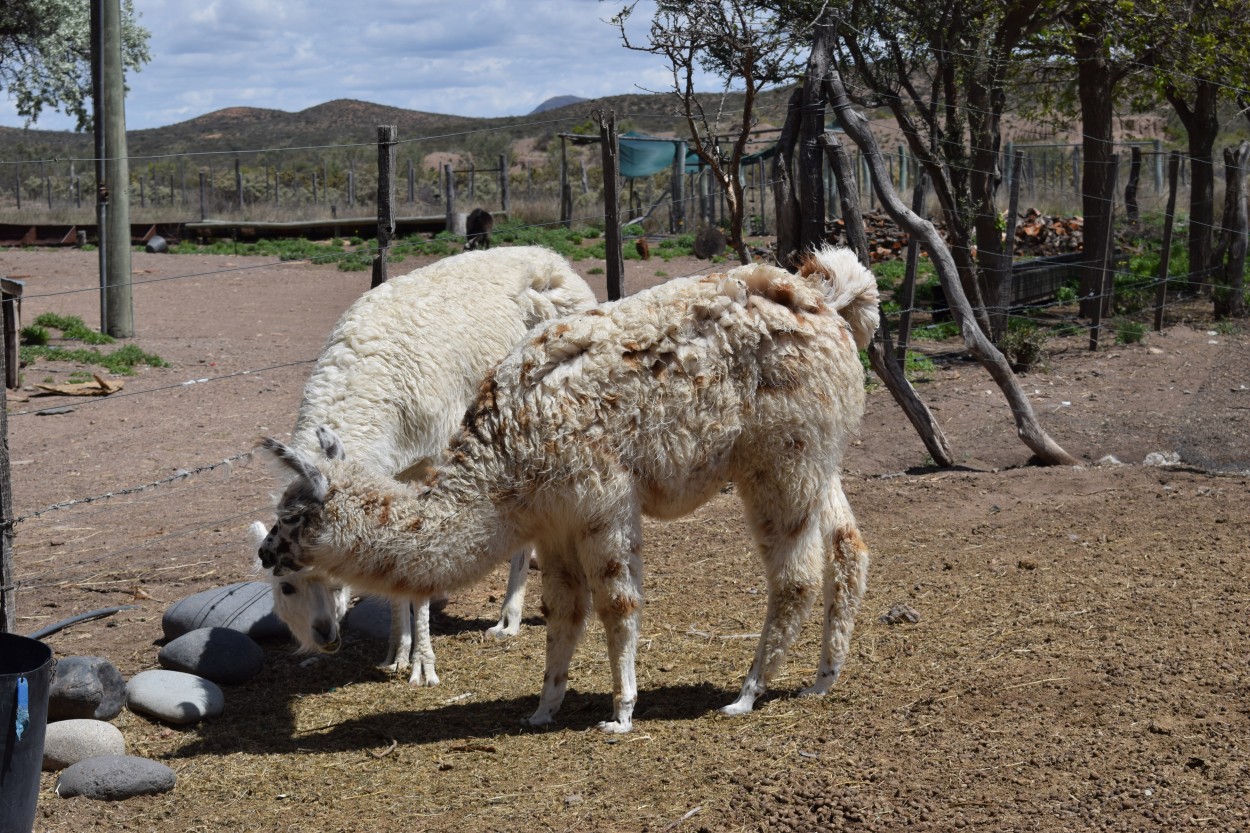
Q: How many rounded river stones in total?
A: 7